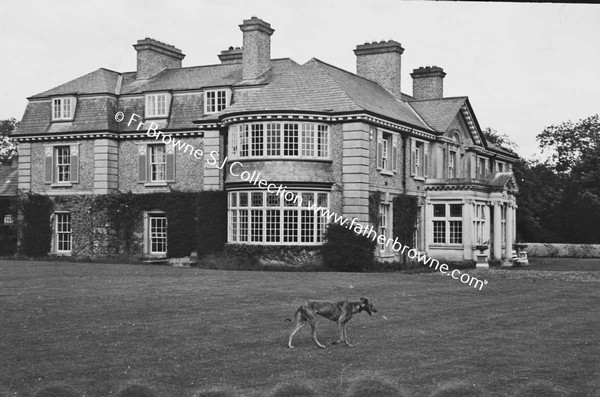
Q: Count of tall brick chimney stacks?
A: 5